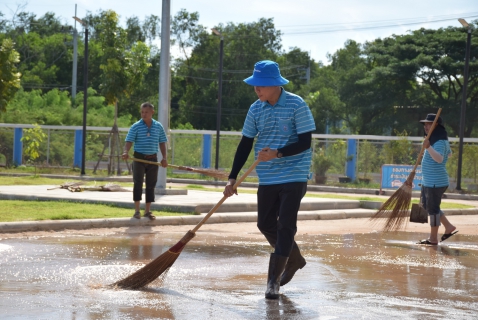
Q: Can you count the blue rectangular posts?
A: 4